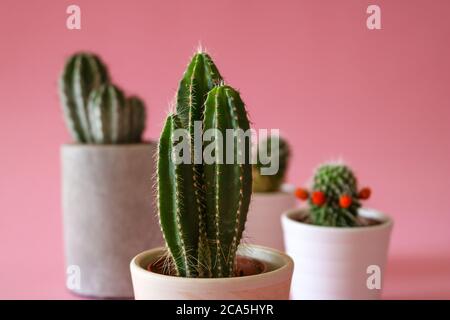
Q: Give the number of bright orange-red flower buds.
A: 4